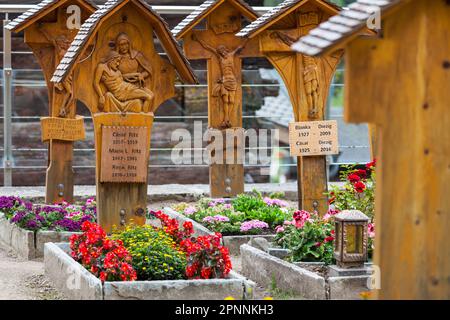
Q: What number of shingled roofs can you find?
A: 5